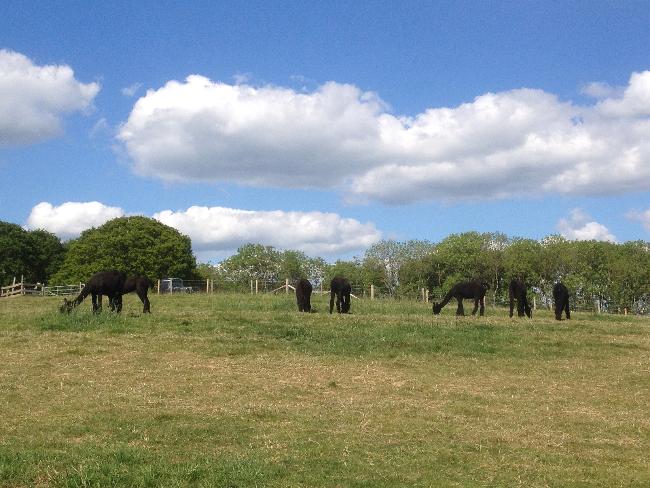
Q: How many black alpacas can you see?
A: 7